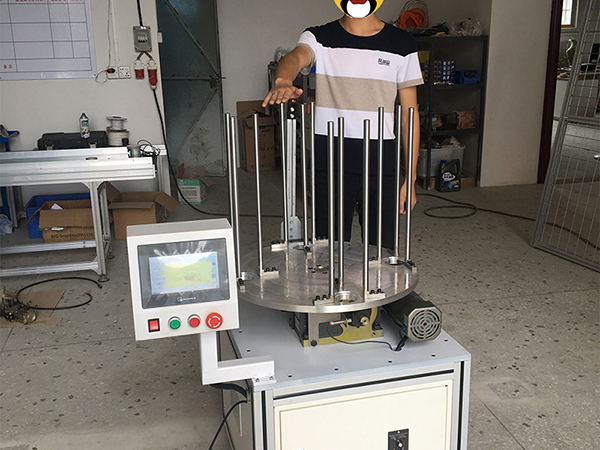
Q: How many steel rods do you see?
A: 12